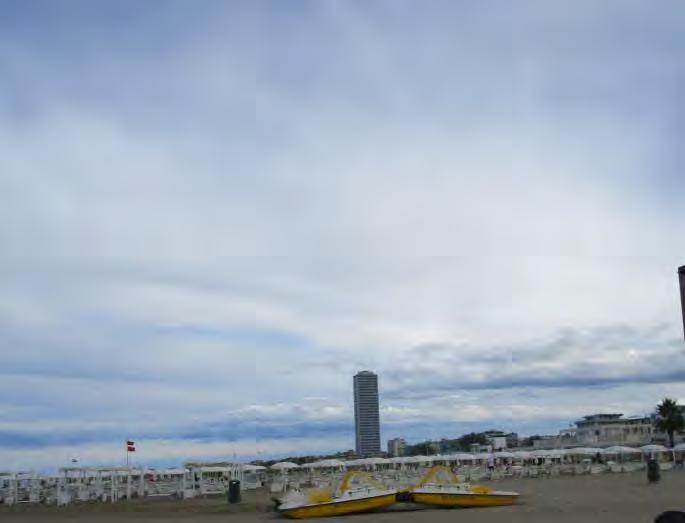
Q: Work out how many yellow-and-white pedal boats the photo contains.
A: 2